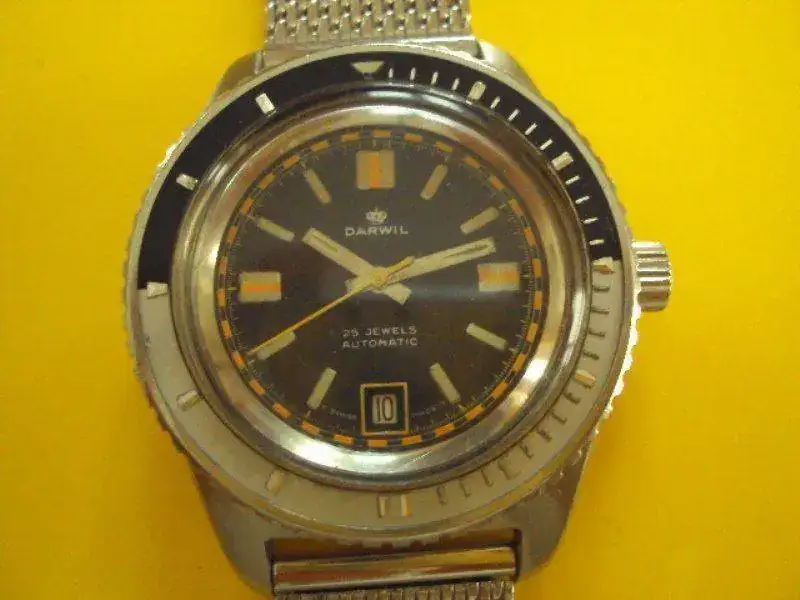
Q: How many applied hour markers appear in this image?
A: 11